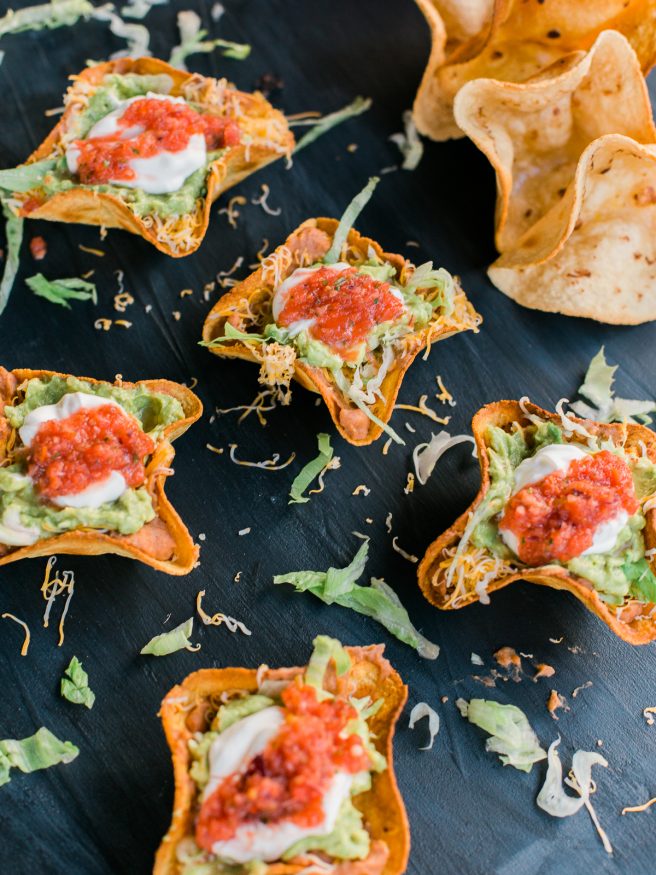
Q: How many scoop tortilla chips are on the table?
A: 8